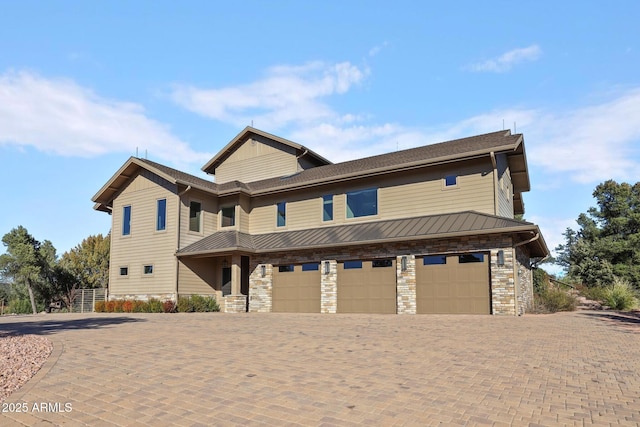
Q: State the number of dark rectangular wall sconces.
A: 4